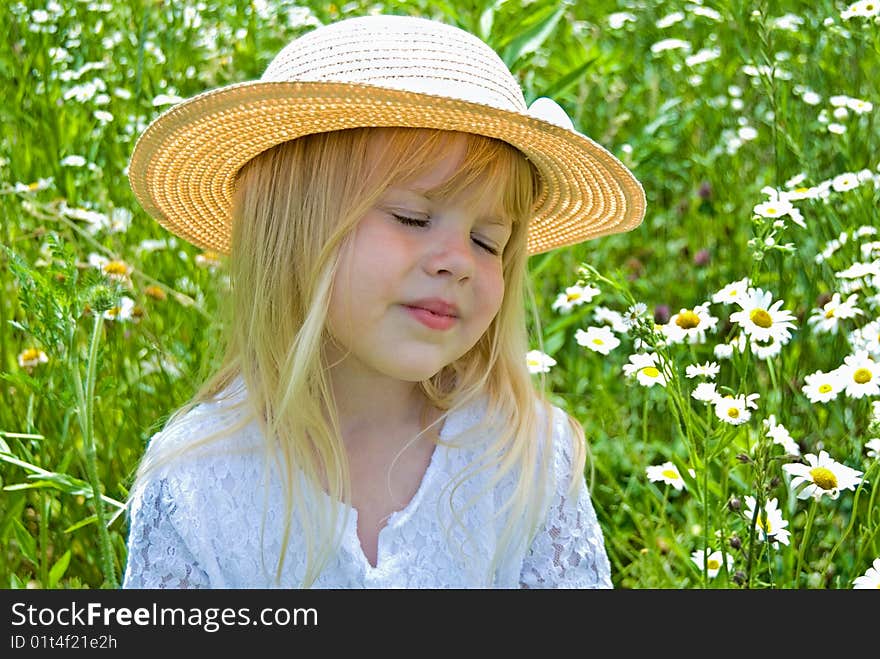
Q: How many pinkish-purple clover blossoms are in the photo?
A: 3